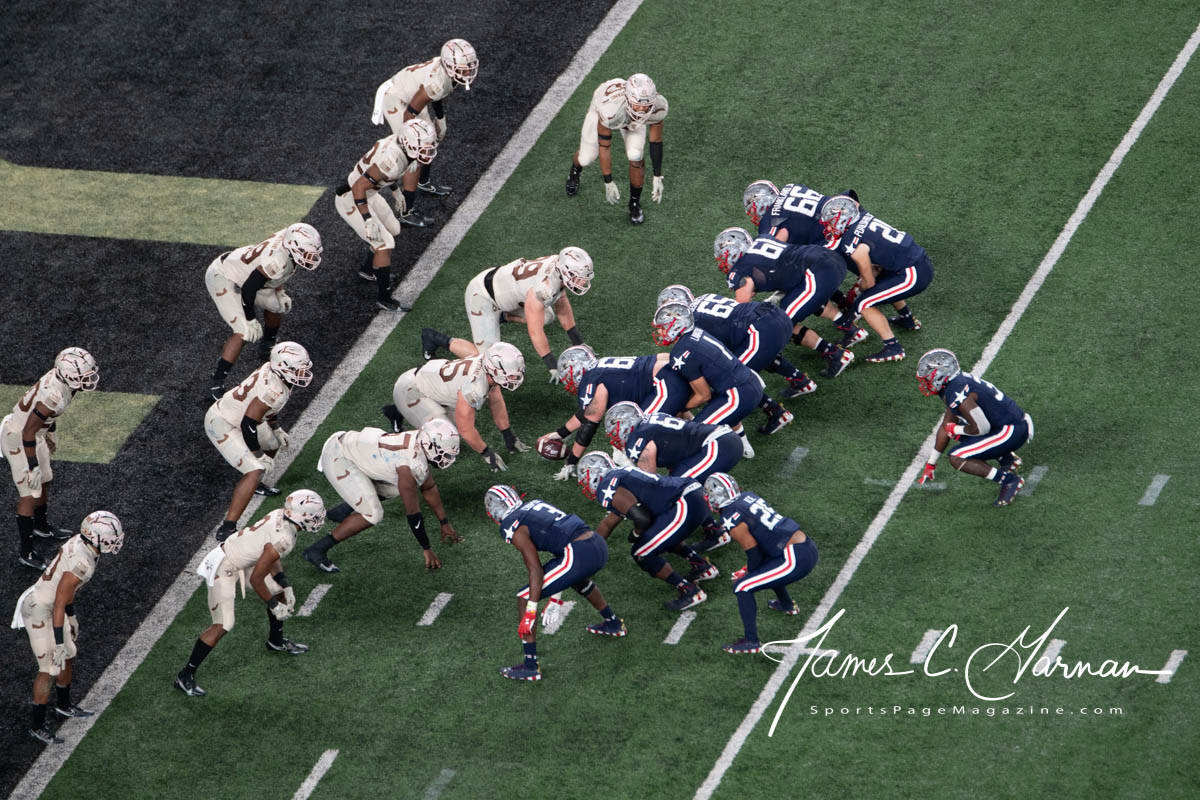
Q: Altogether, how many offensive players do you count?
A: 11